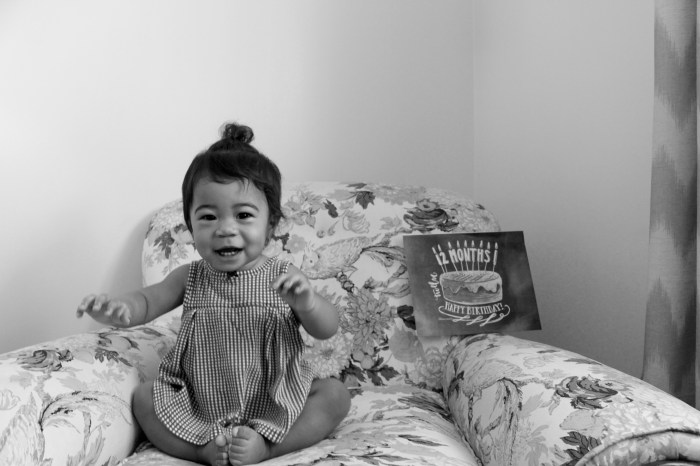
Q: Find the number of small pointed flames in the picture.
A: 9